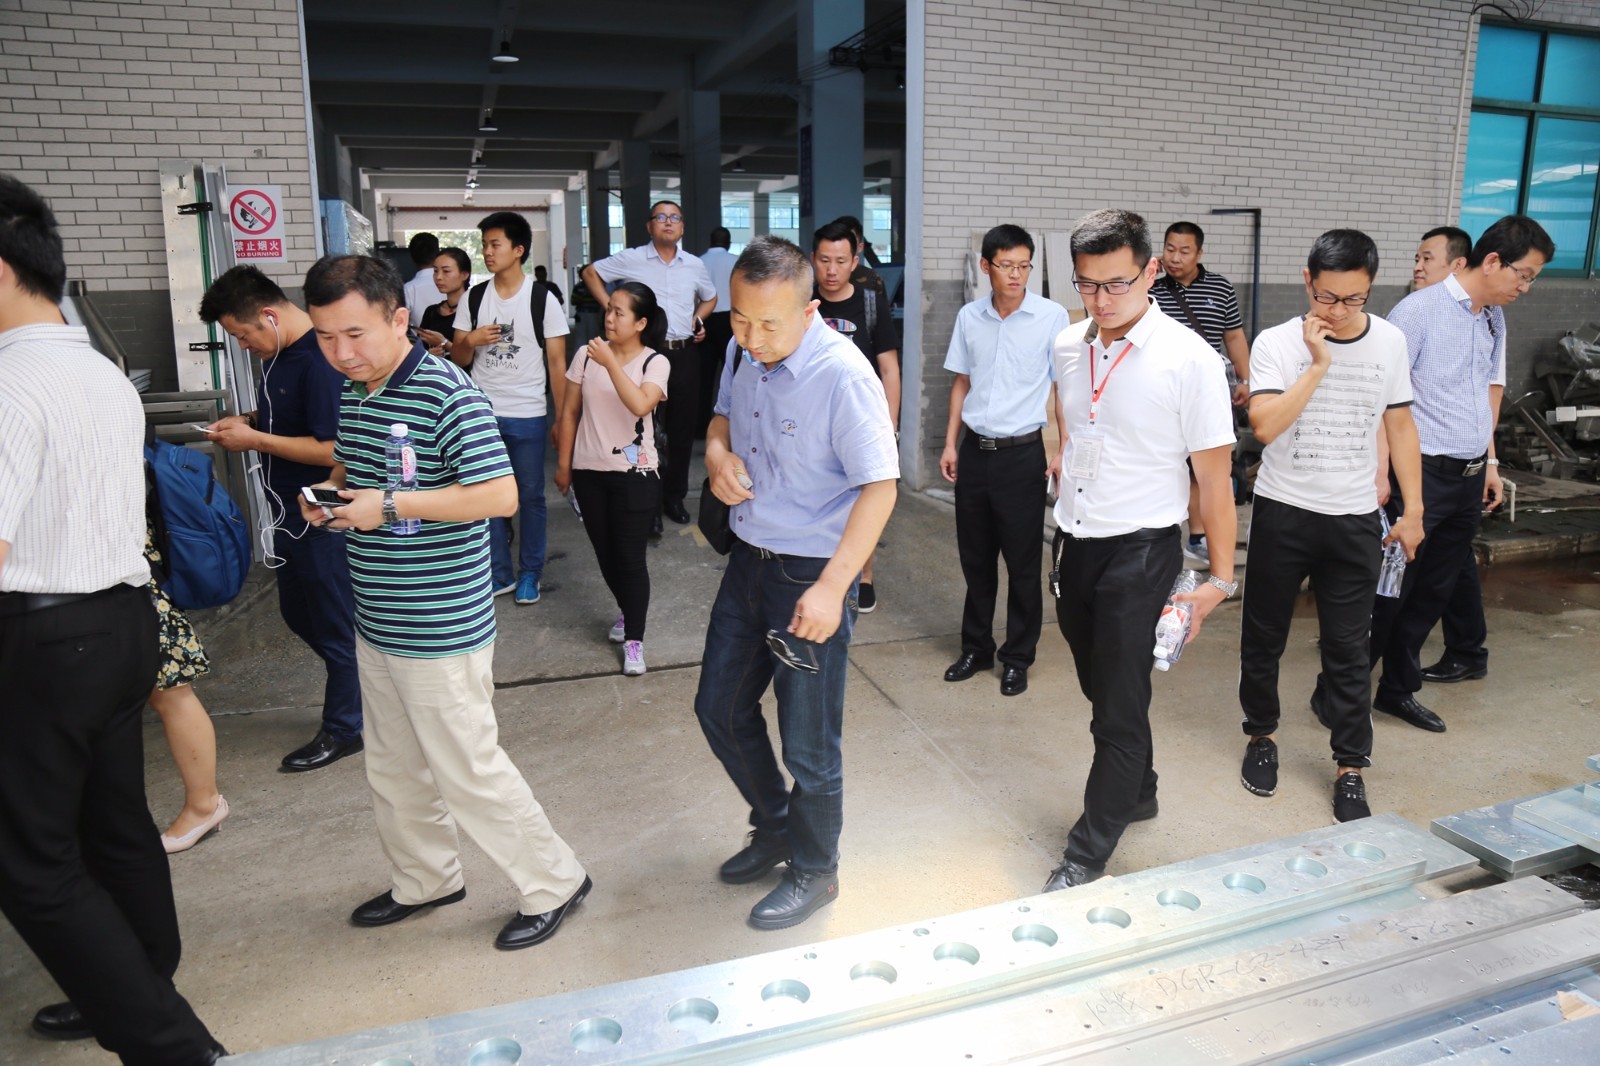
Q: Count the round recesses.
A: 13